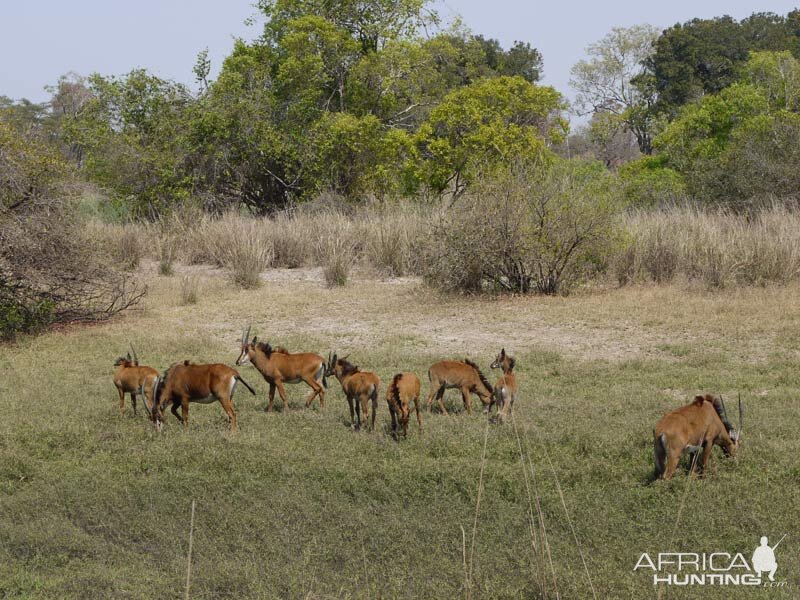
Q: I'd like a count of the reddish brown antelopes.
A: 8